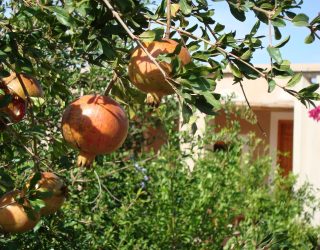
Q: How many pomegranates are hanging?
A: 6